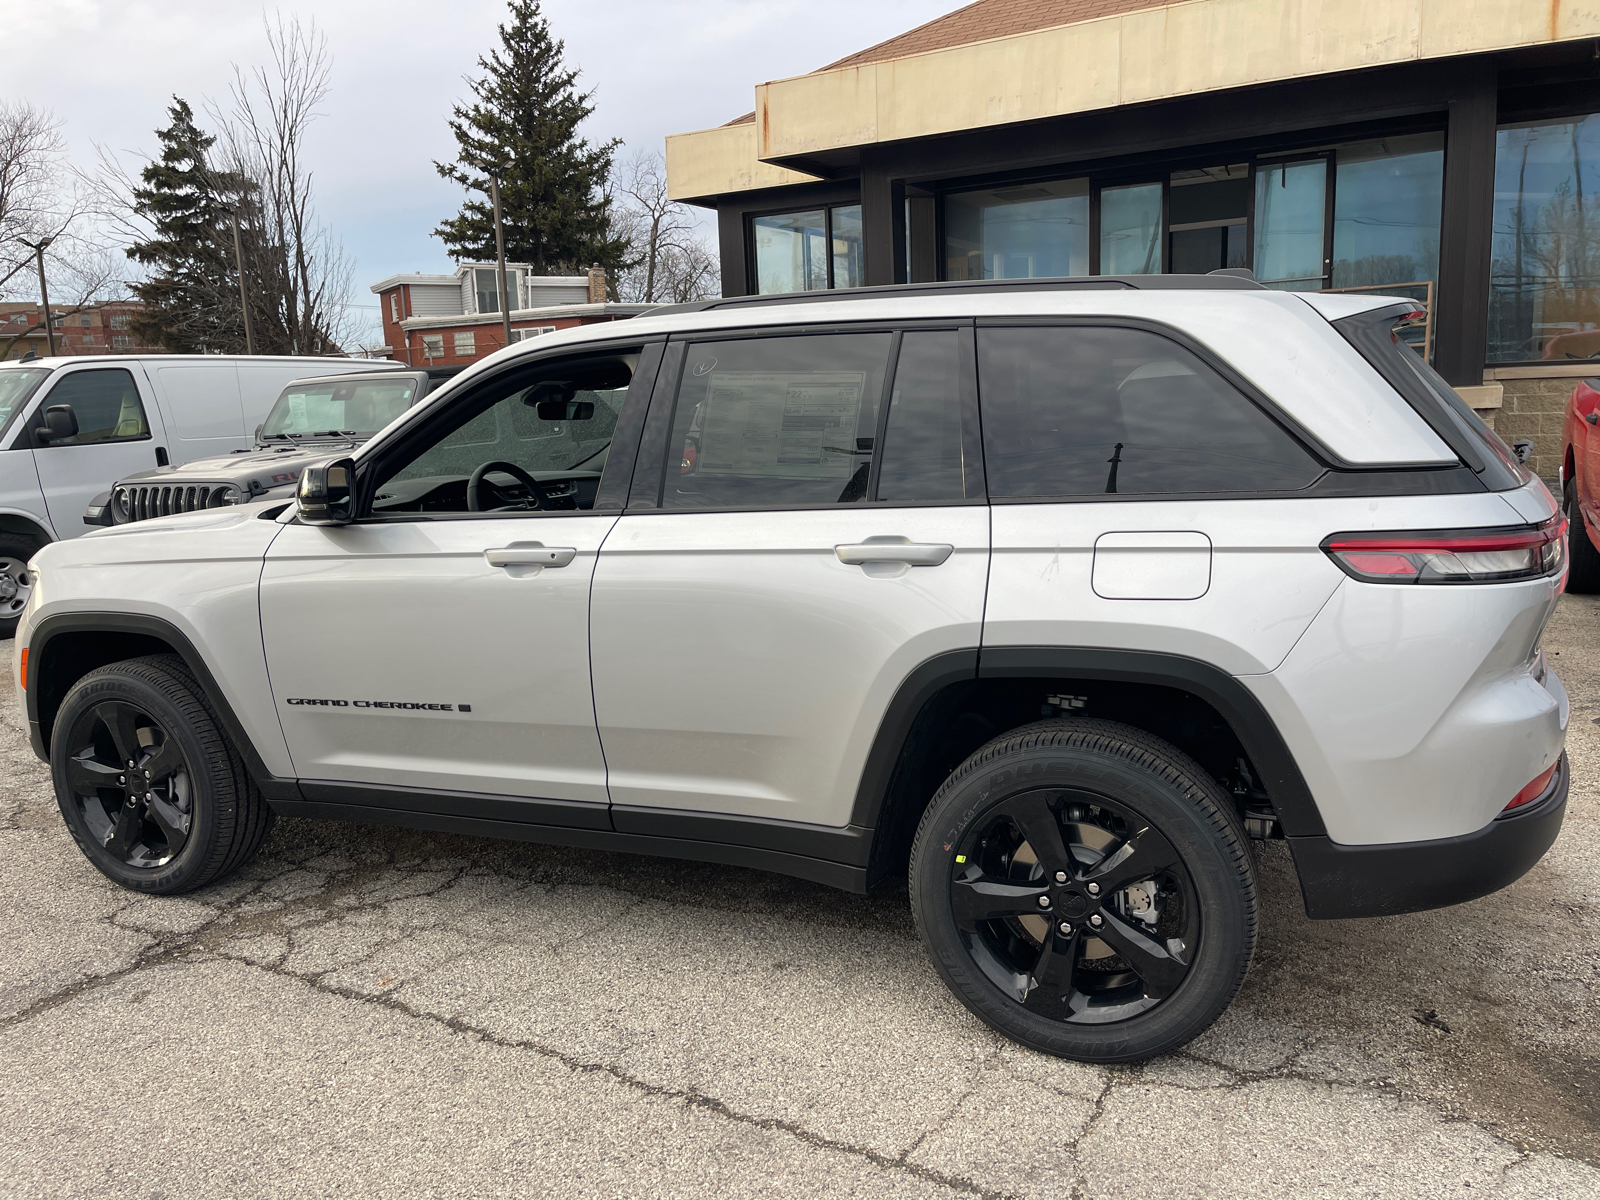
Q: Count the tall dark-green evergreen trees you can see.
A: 2